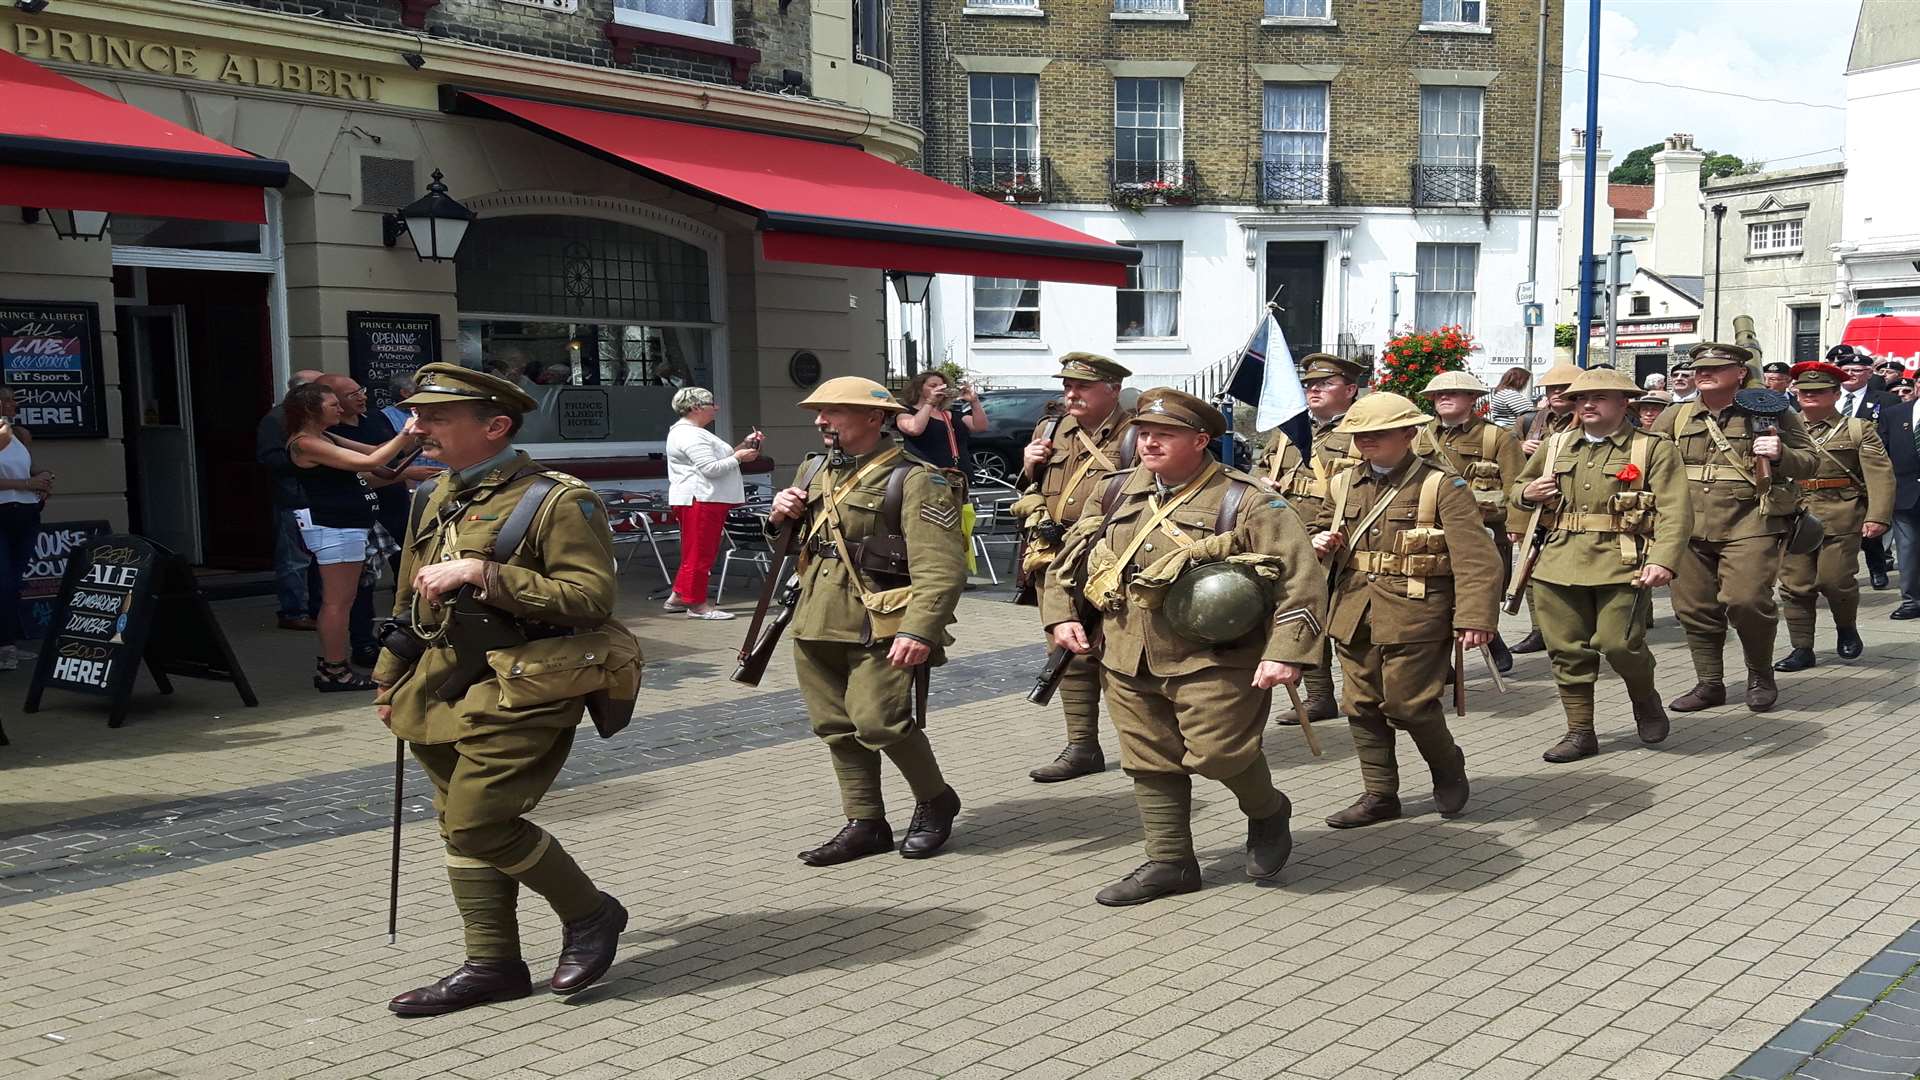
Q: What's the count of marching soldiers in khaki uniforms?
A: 11